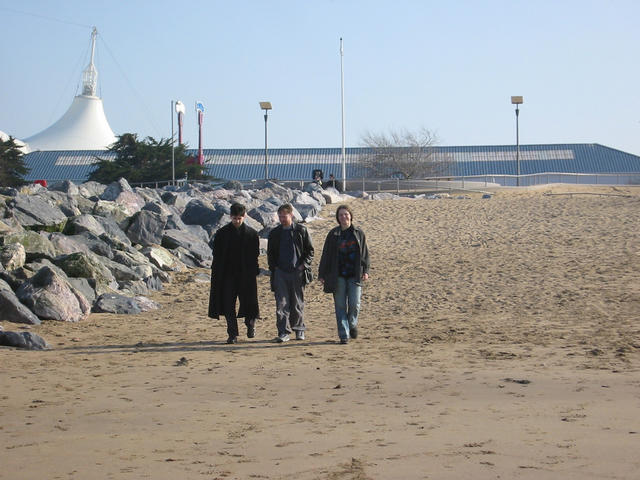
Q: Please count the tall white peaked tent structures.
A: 1